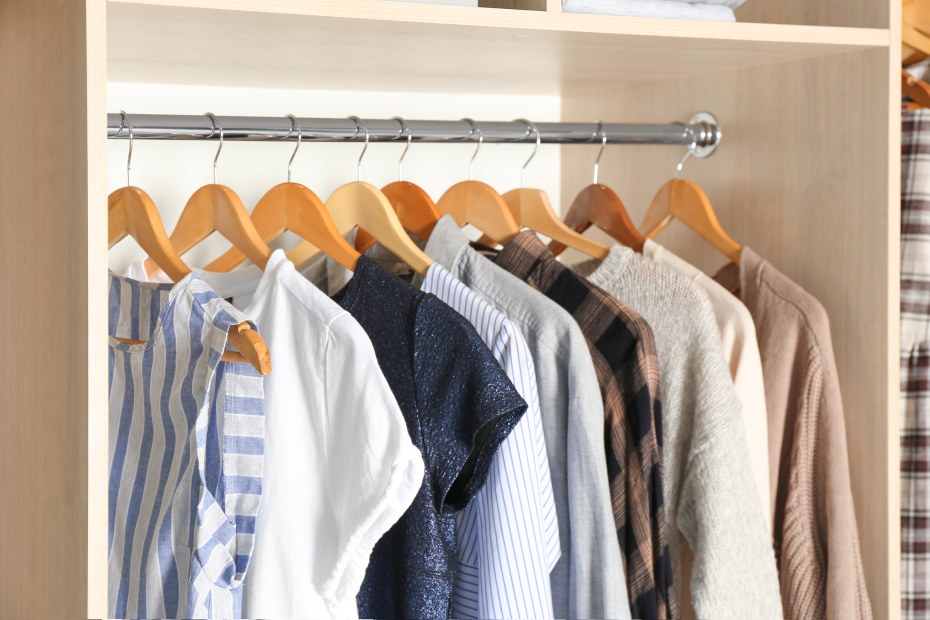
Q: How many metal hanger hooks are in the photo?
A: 9